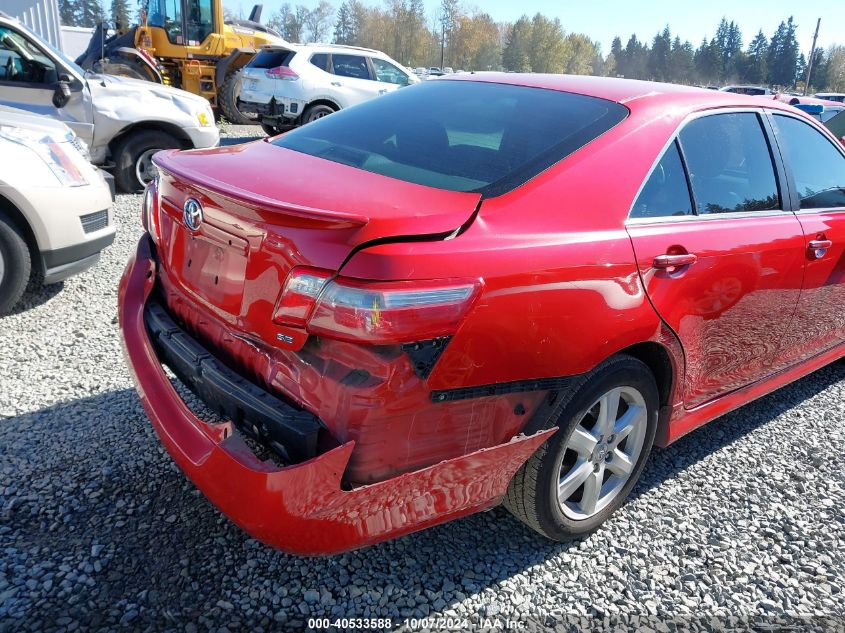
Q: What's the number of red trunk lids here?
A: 1